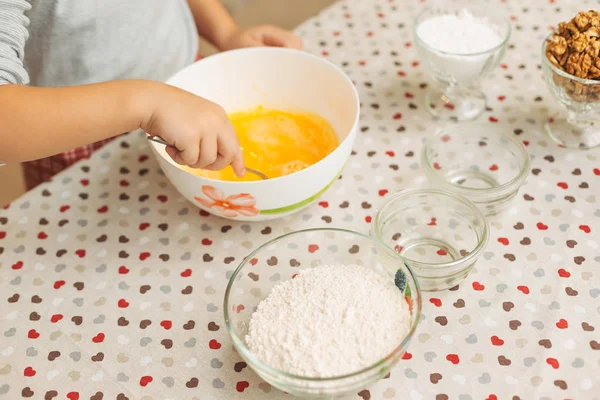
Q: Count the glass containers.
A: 5